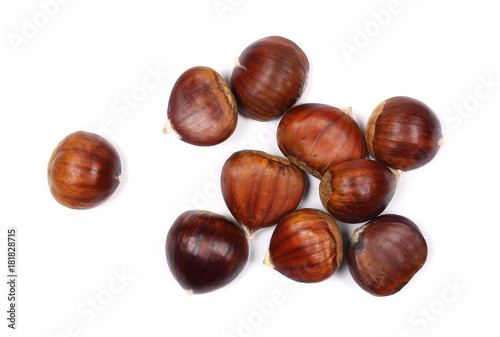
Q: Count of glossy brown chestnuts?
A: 10